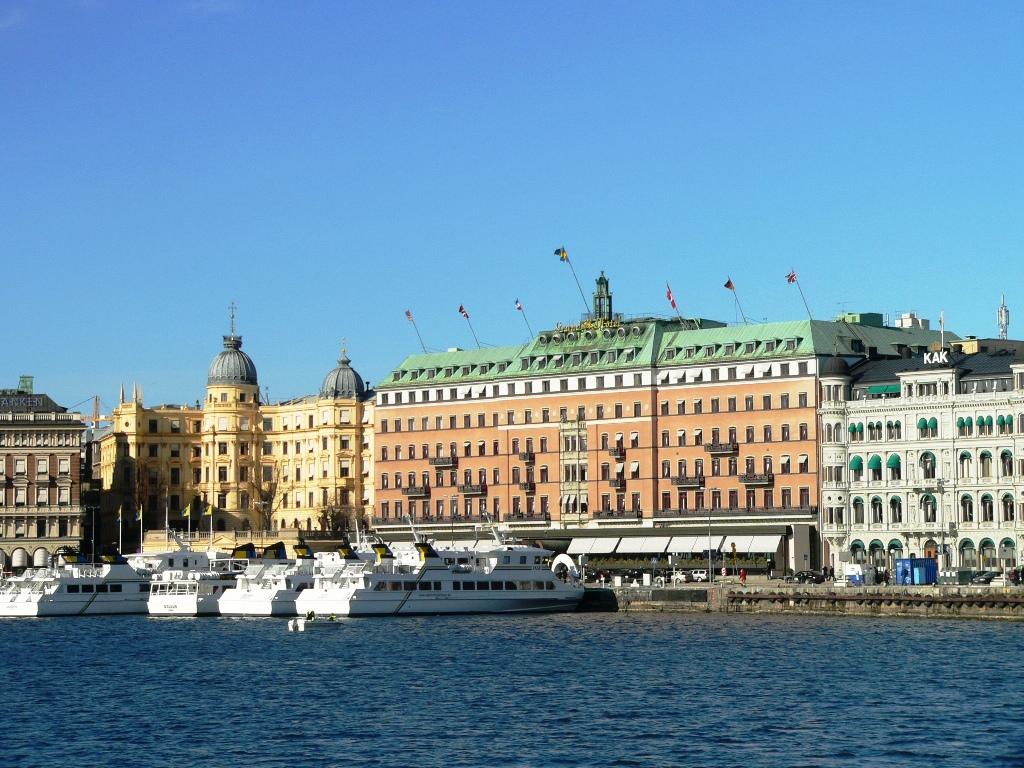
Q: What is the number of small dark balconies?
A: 10